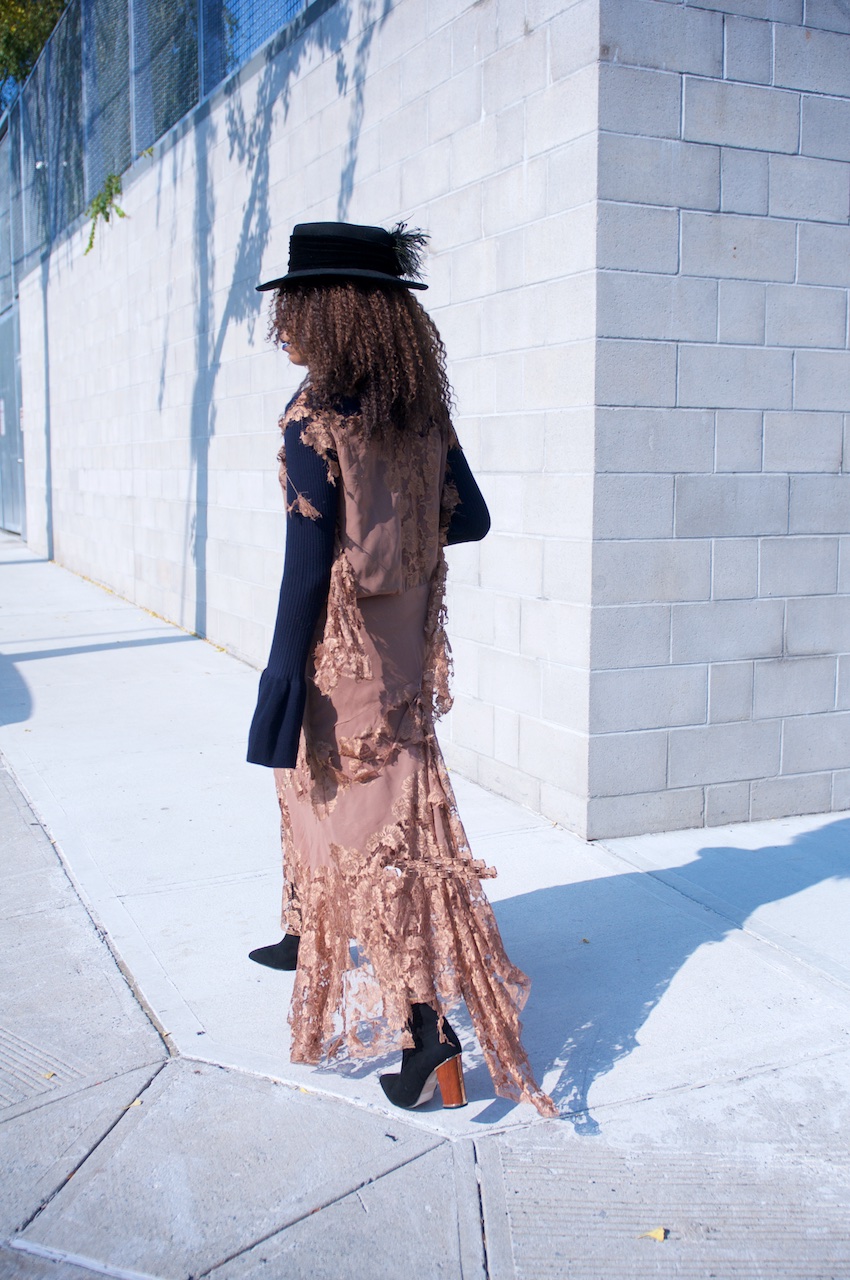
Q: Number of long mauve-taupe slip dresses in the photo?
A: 1